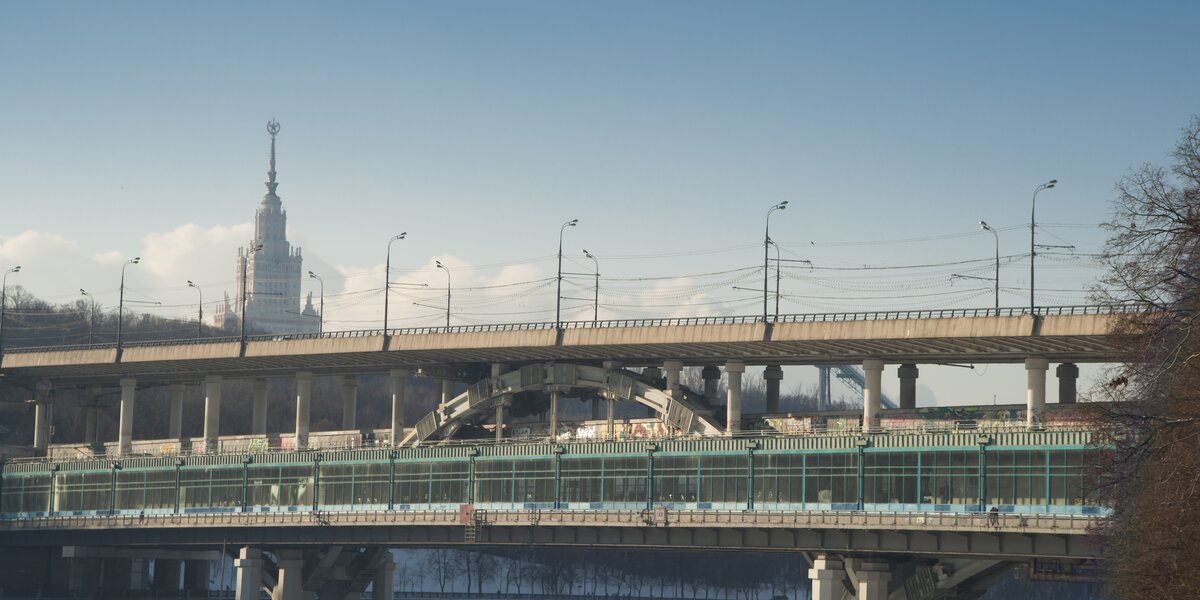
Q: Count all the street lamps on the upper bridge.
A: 14